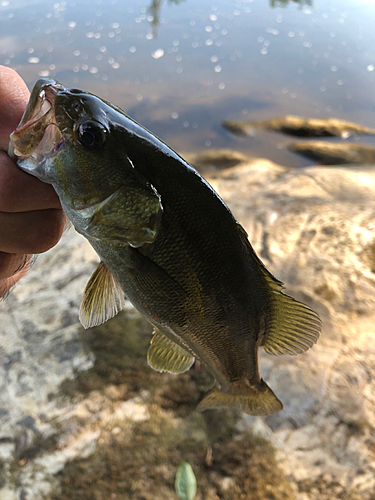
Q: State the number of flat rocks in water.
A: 2